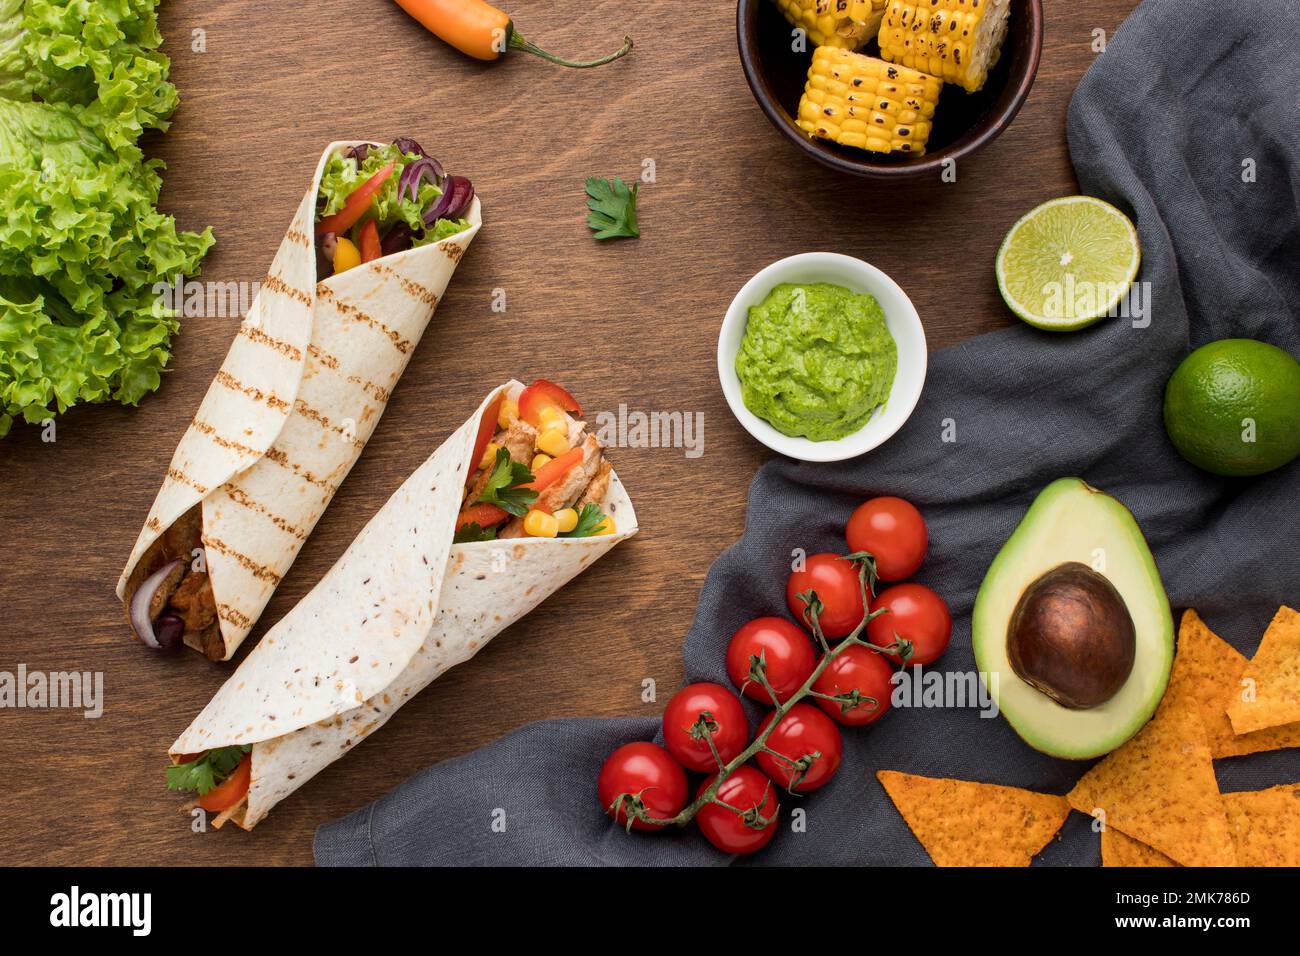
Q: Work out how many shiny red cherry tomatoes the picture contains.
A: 9